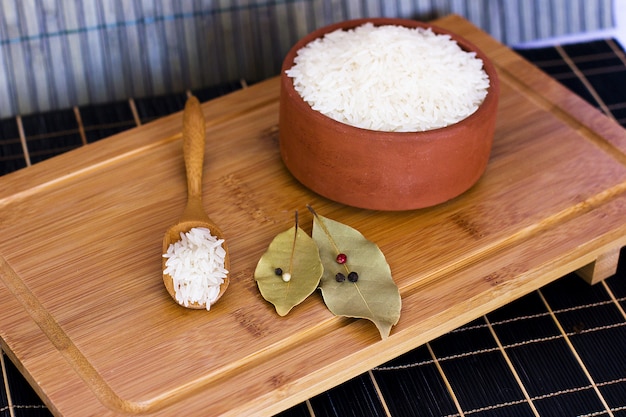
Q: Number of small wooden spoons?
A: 1